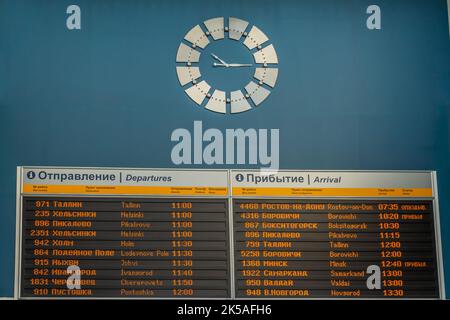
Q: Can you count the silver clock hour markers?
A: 12